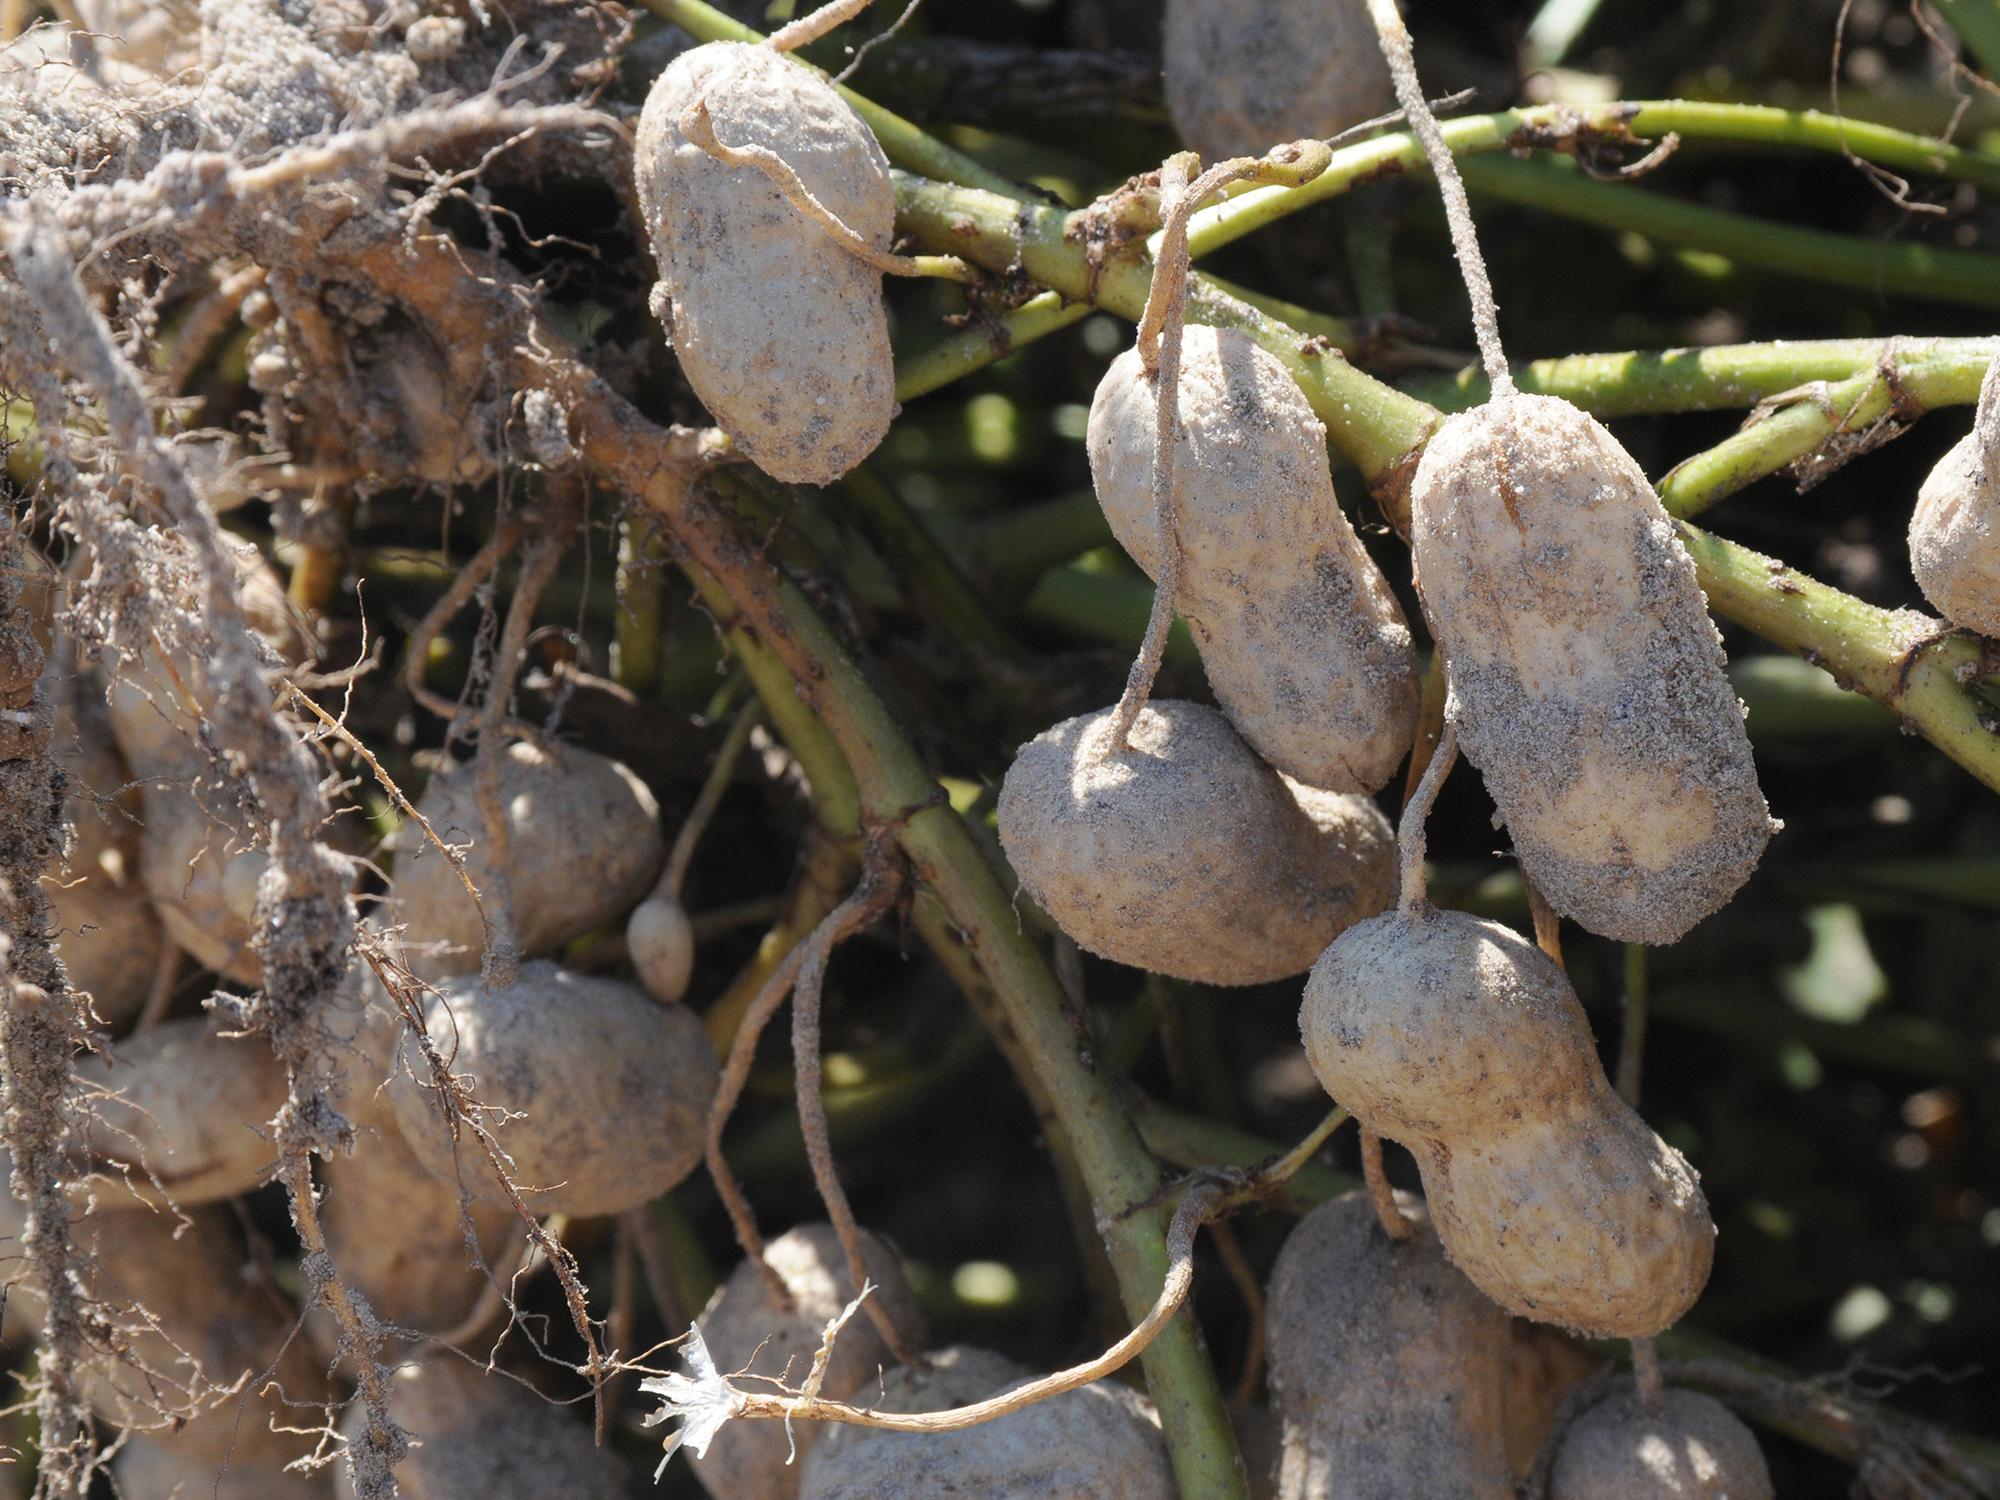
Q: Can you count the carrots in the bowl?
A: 0